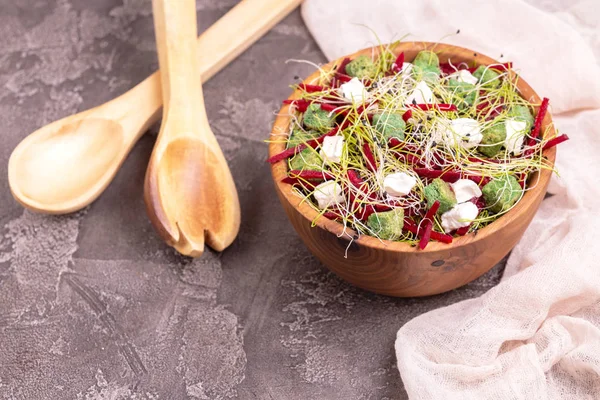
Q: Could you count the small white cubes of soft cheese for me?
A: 11